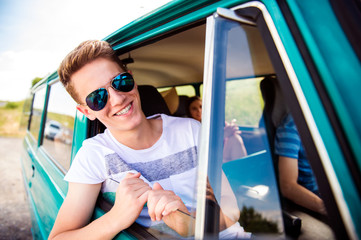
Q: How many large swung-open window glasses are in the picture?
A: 1